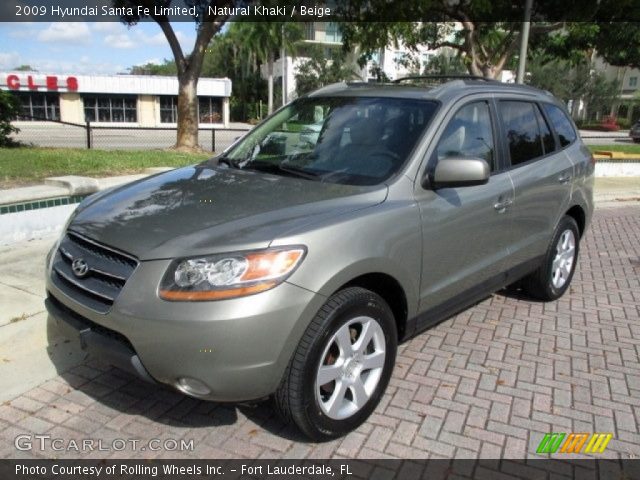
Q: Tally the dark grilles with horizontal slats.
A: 1